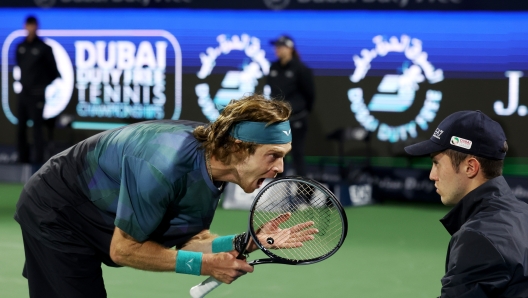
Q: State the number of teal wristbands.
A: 2